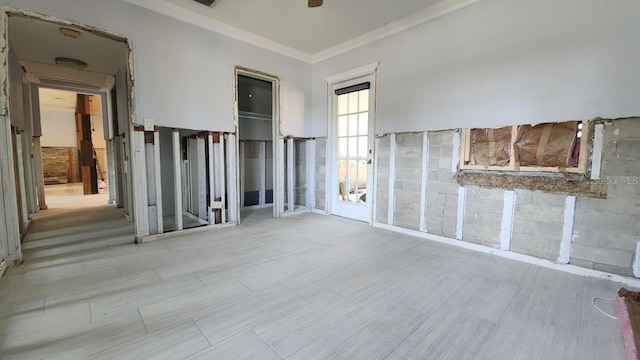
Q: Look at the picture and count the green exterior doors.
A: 0